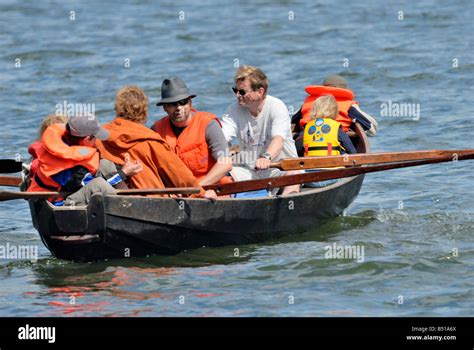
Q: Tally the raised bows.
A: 1